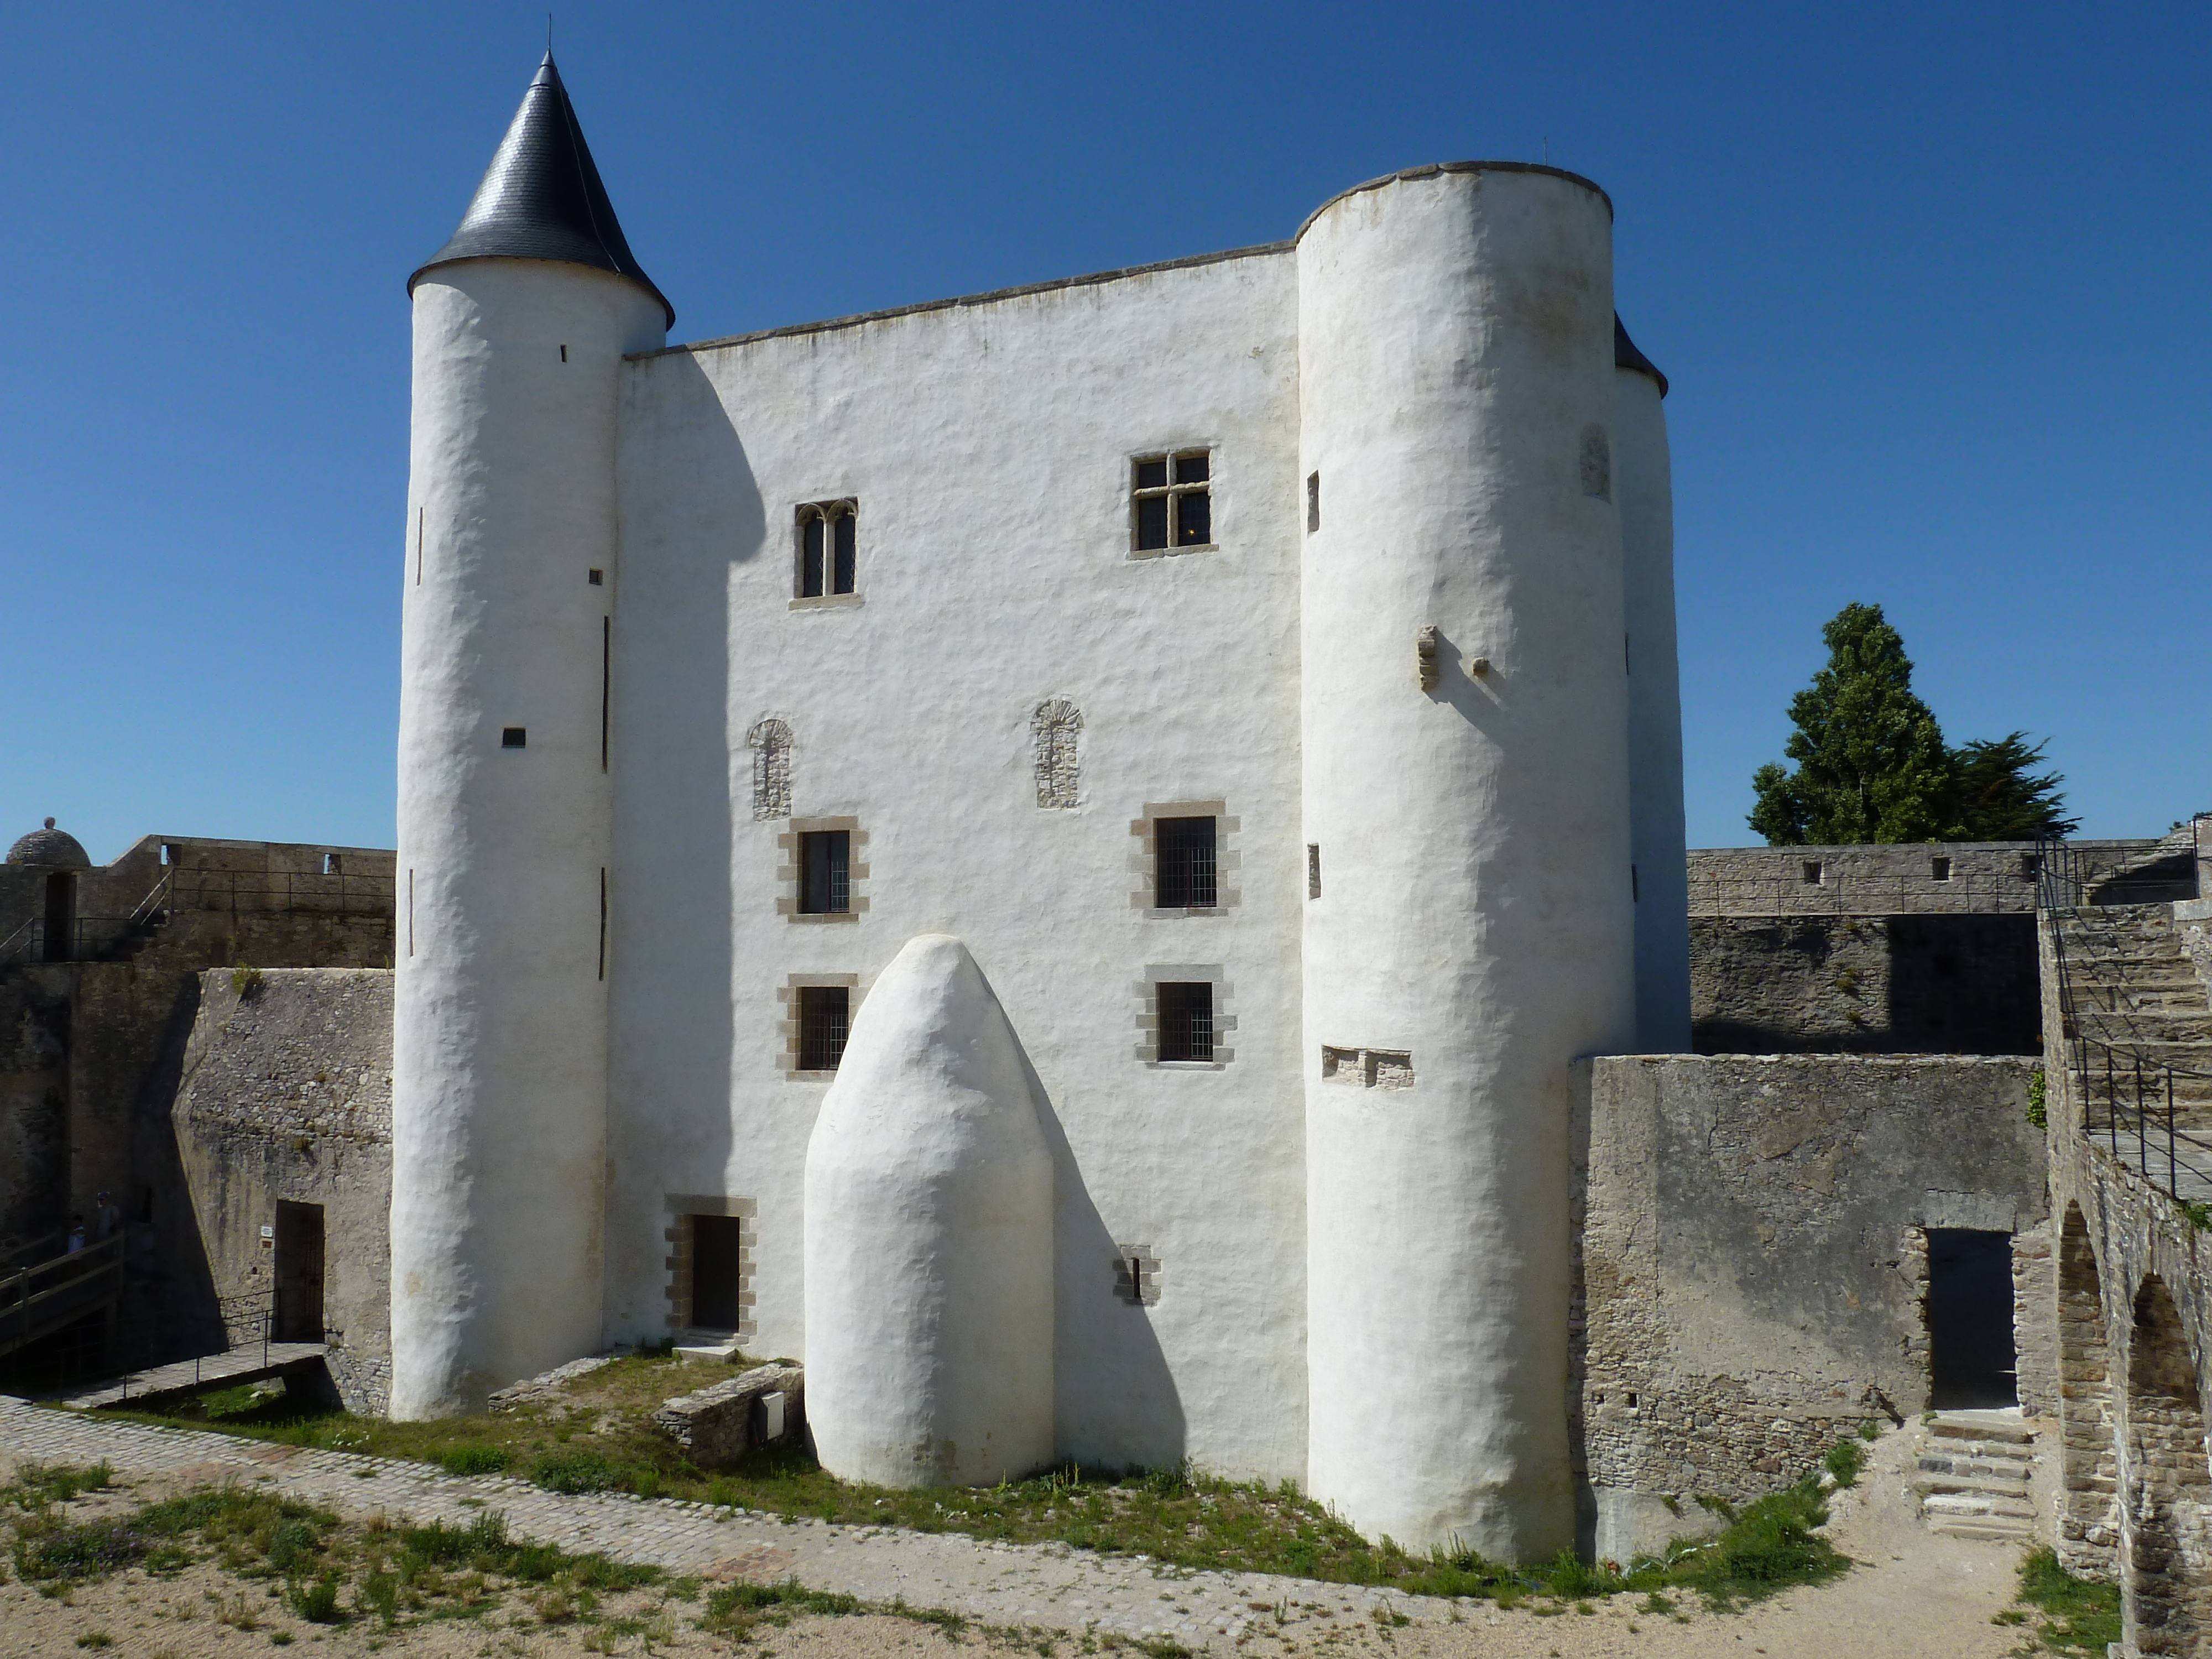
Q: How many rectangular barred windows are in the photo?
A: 4